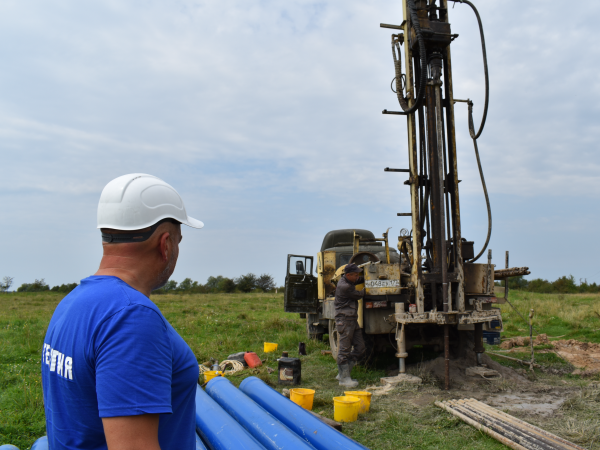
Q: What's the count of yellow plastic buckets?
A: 5